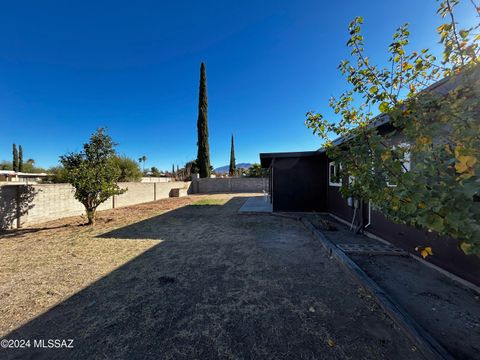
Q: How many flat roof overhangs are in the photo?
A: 1